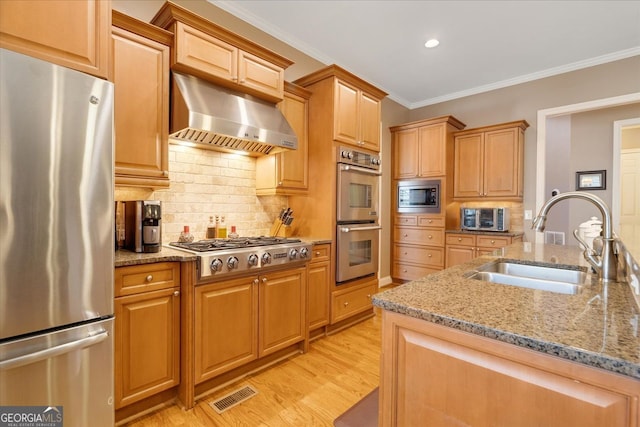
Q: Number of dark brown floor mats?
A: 1